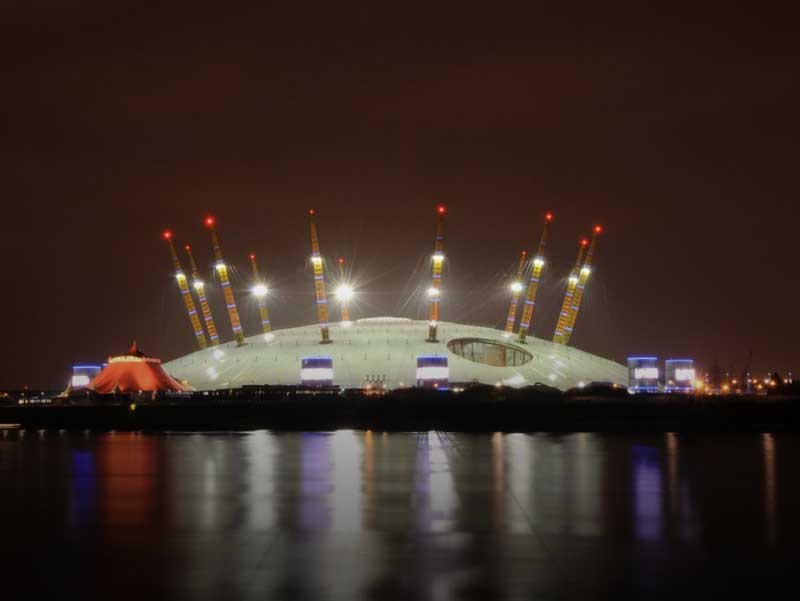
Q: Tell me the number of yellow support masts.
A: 11